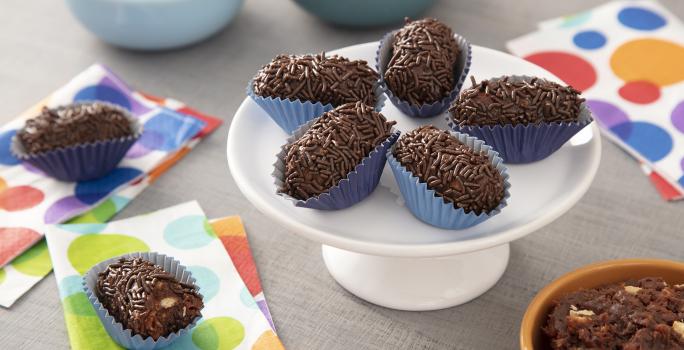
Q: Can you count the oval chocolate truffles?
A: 7